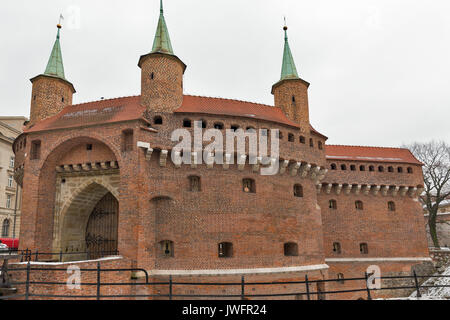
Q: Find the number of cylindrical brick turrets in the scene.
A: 3